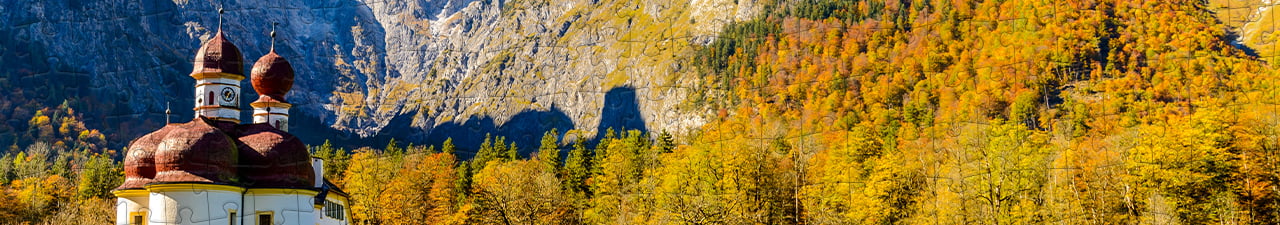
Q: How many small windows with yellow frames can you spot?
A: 3